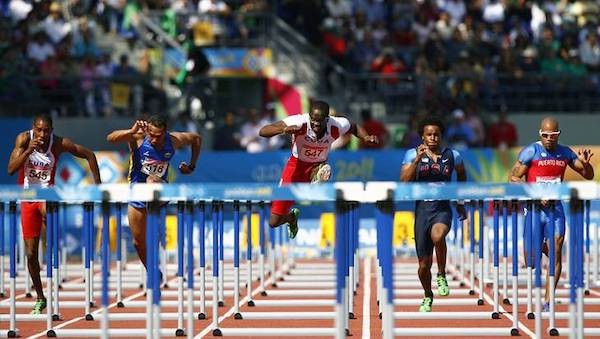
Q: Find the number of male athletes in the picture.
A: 5